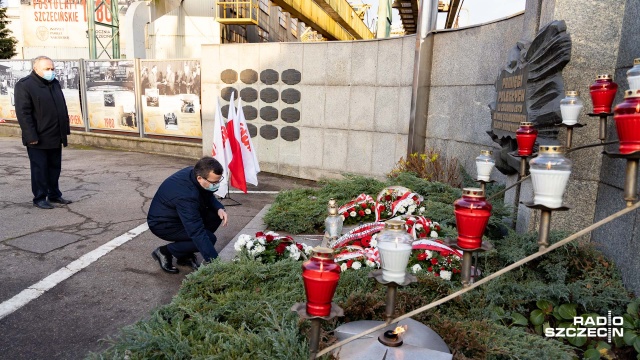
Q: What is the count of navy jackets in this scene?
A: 1